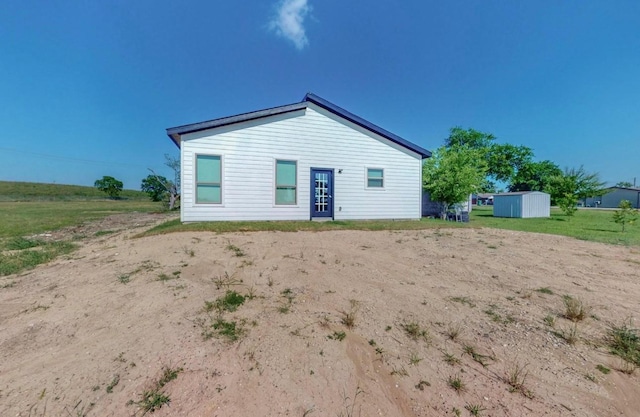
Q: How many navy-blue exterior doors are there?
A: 1